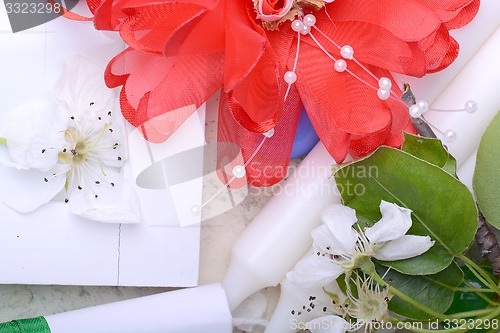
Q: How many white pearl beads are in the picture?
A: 15